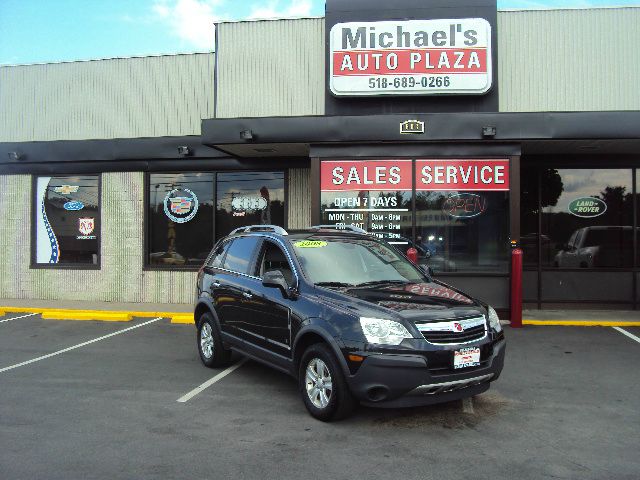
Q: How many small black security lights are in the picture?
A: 4